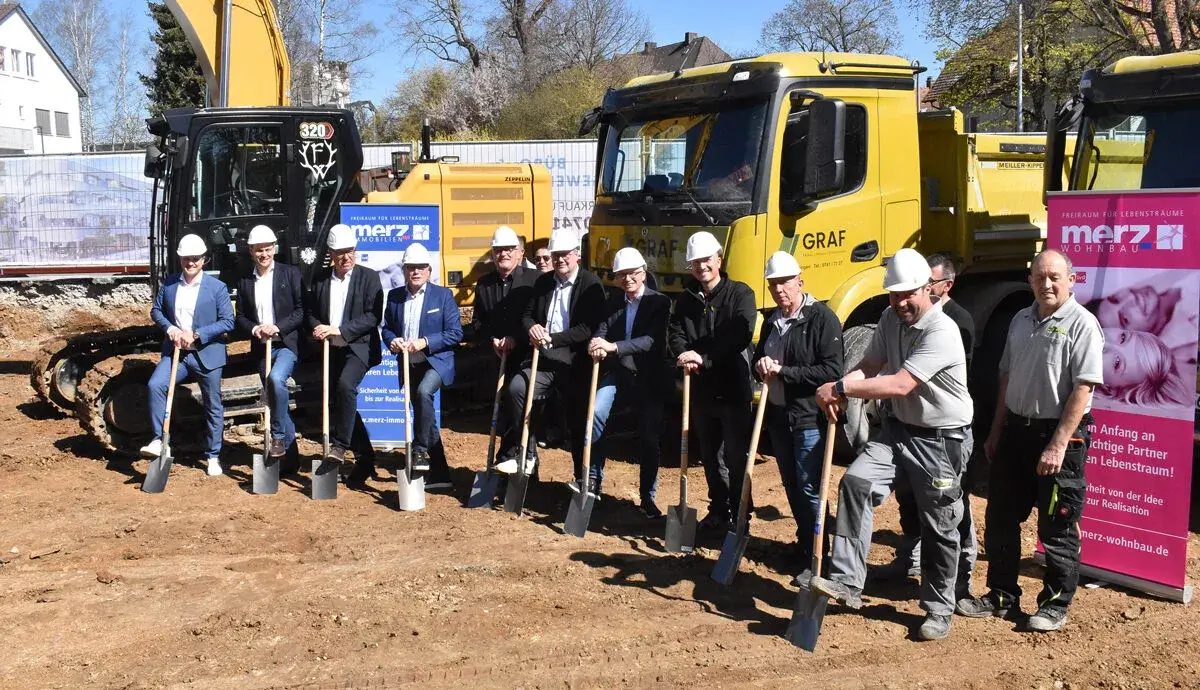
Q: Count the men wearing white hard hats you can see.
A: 10